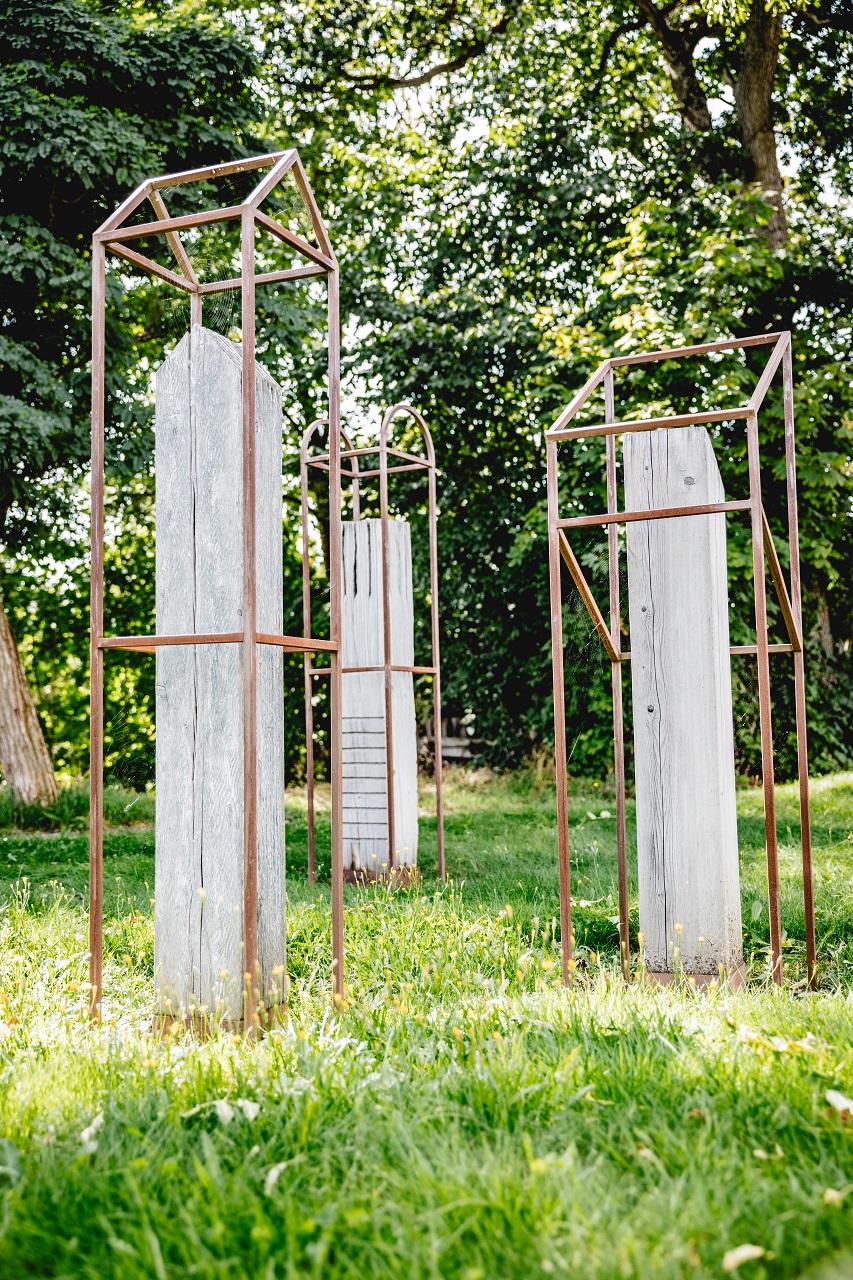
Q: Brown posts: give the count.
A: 12